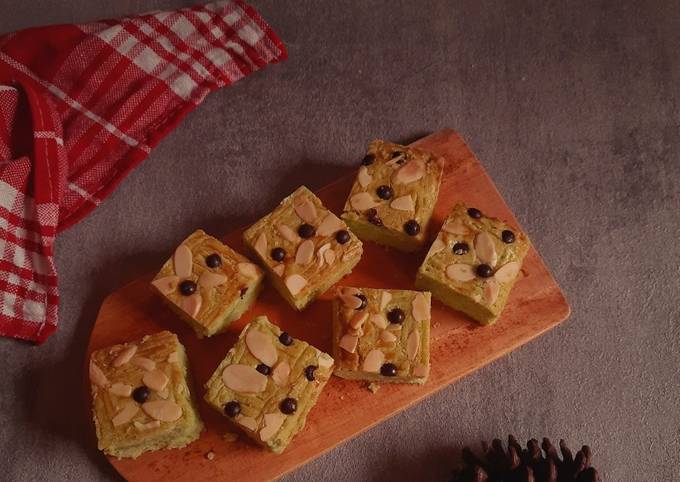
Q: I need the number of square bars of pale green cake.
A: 7